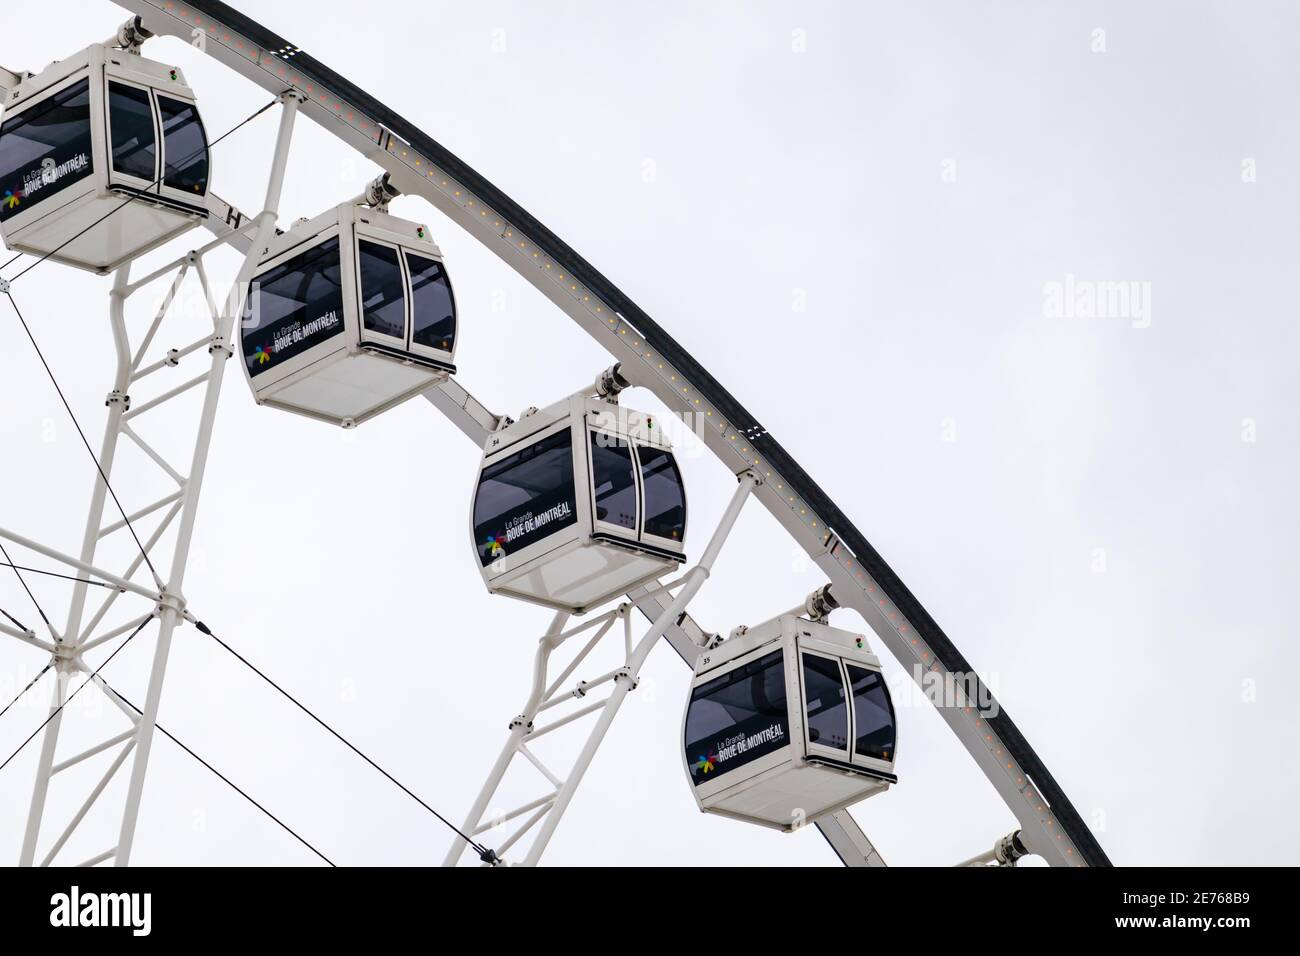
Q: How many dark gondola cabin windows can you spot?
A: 12